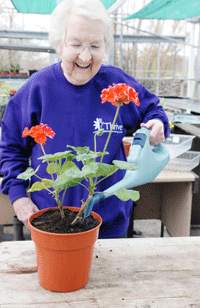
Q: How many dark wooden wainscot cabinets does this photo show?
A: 0